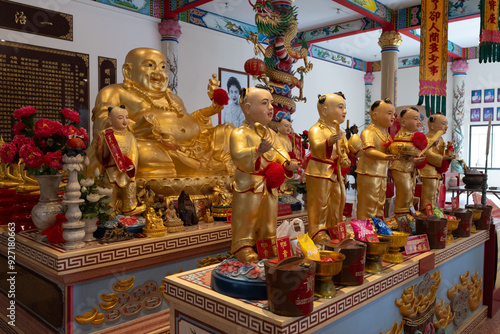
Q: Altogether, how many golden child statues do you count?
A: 7